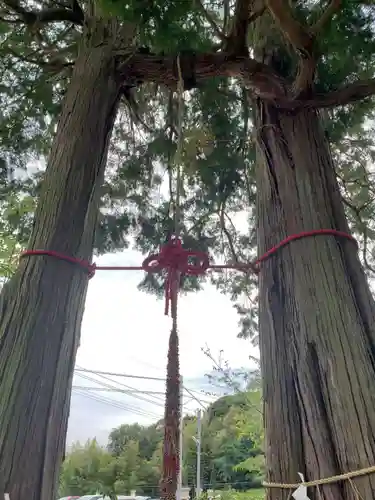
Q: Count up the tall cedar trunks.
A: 2